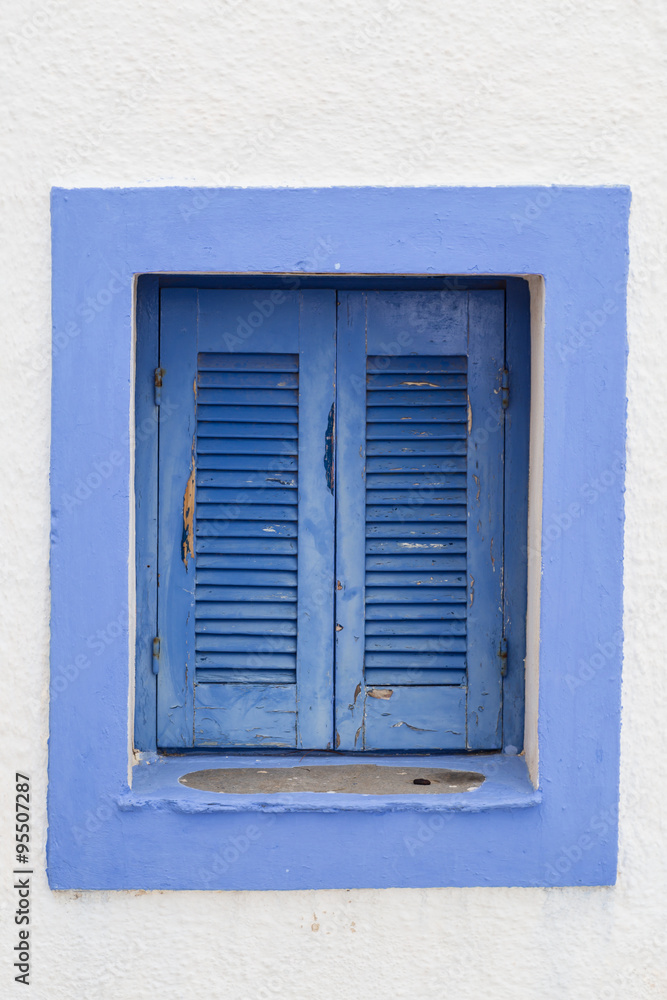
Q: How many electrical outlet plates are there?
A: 0